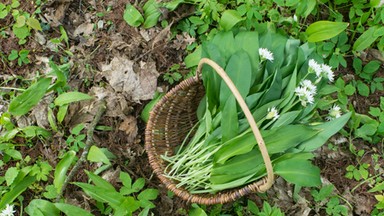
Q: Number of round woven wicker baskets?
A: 1